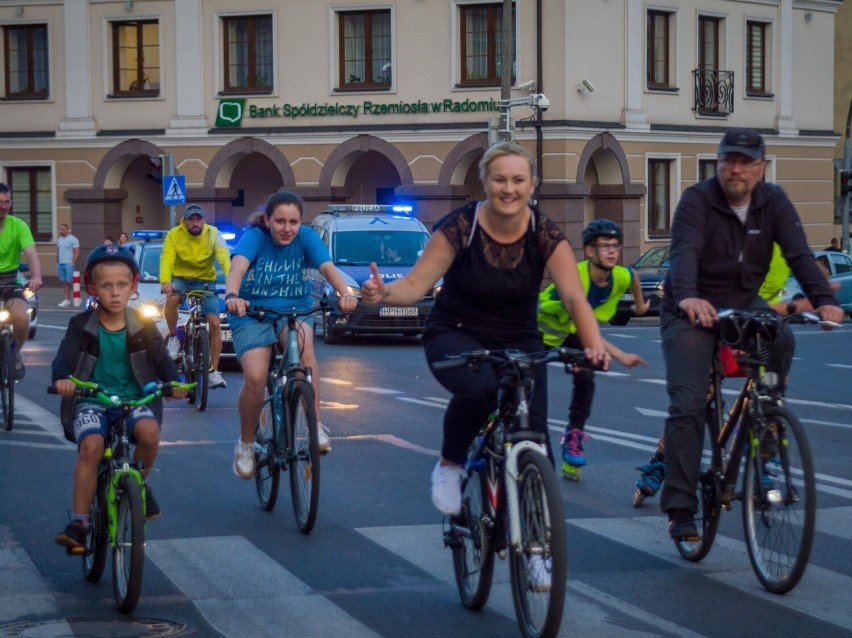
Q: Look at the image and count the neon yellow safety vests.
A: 2